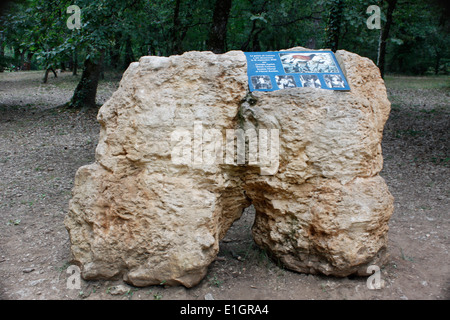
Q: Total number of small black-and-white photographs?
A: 4